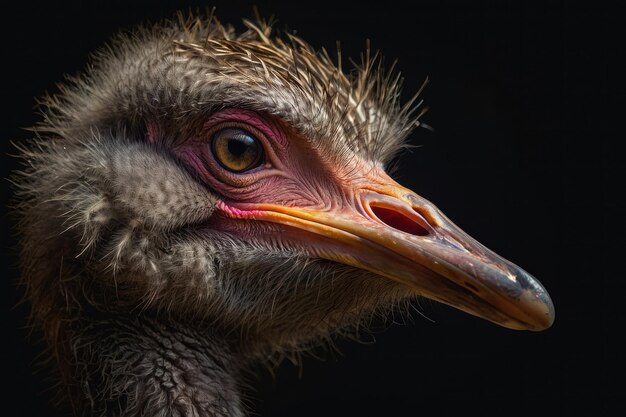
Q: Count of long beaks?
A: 1